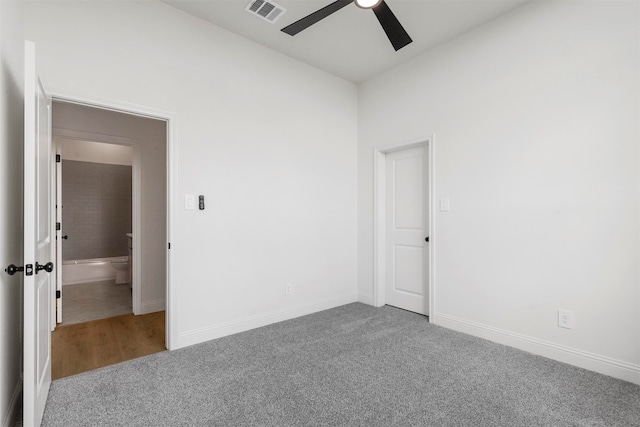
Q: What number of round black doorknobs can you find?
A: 4